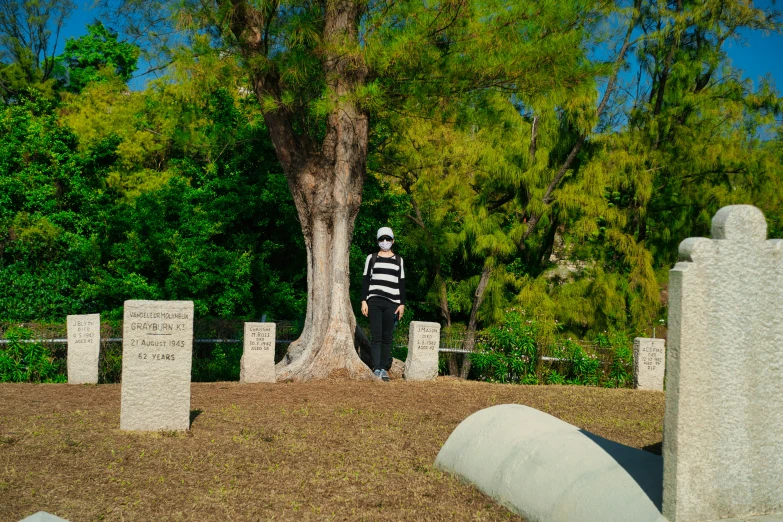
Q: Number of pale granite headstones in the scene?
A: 6